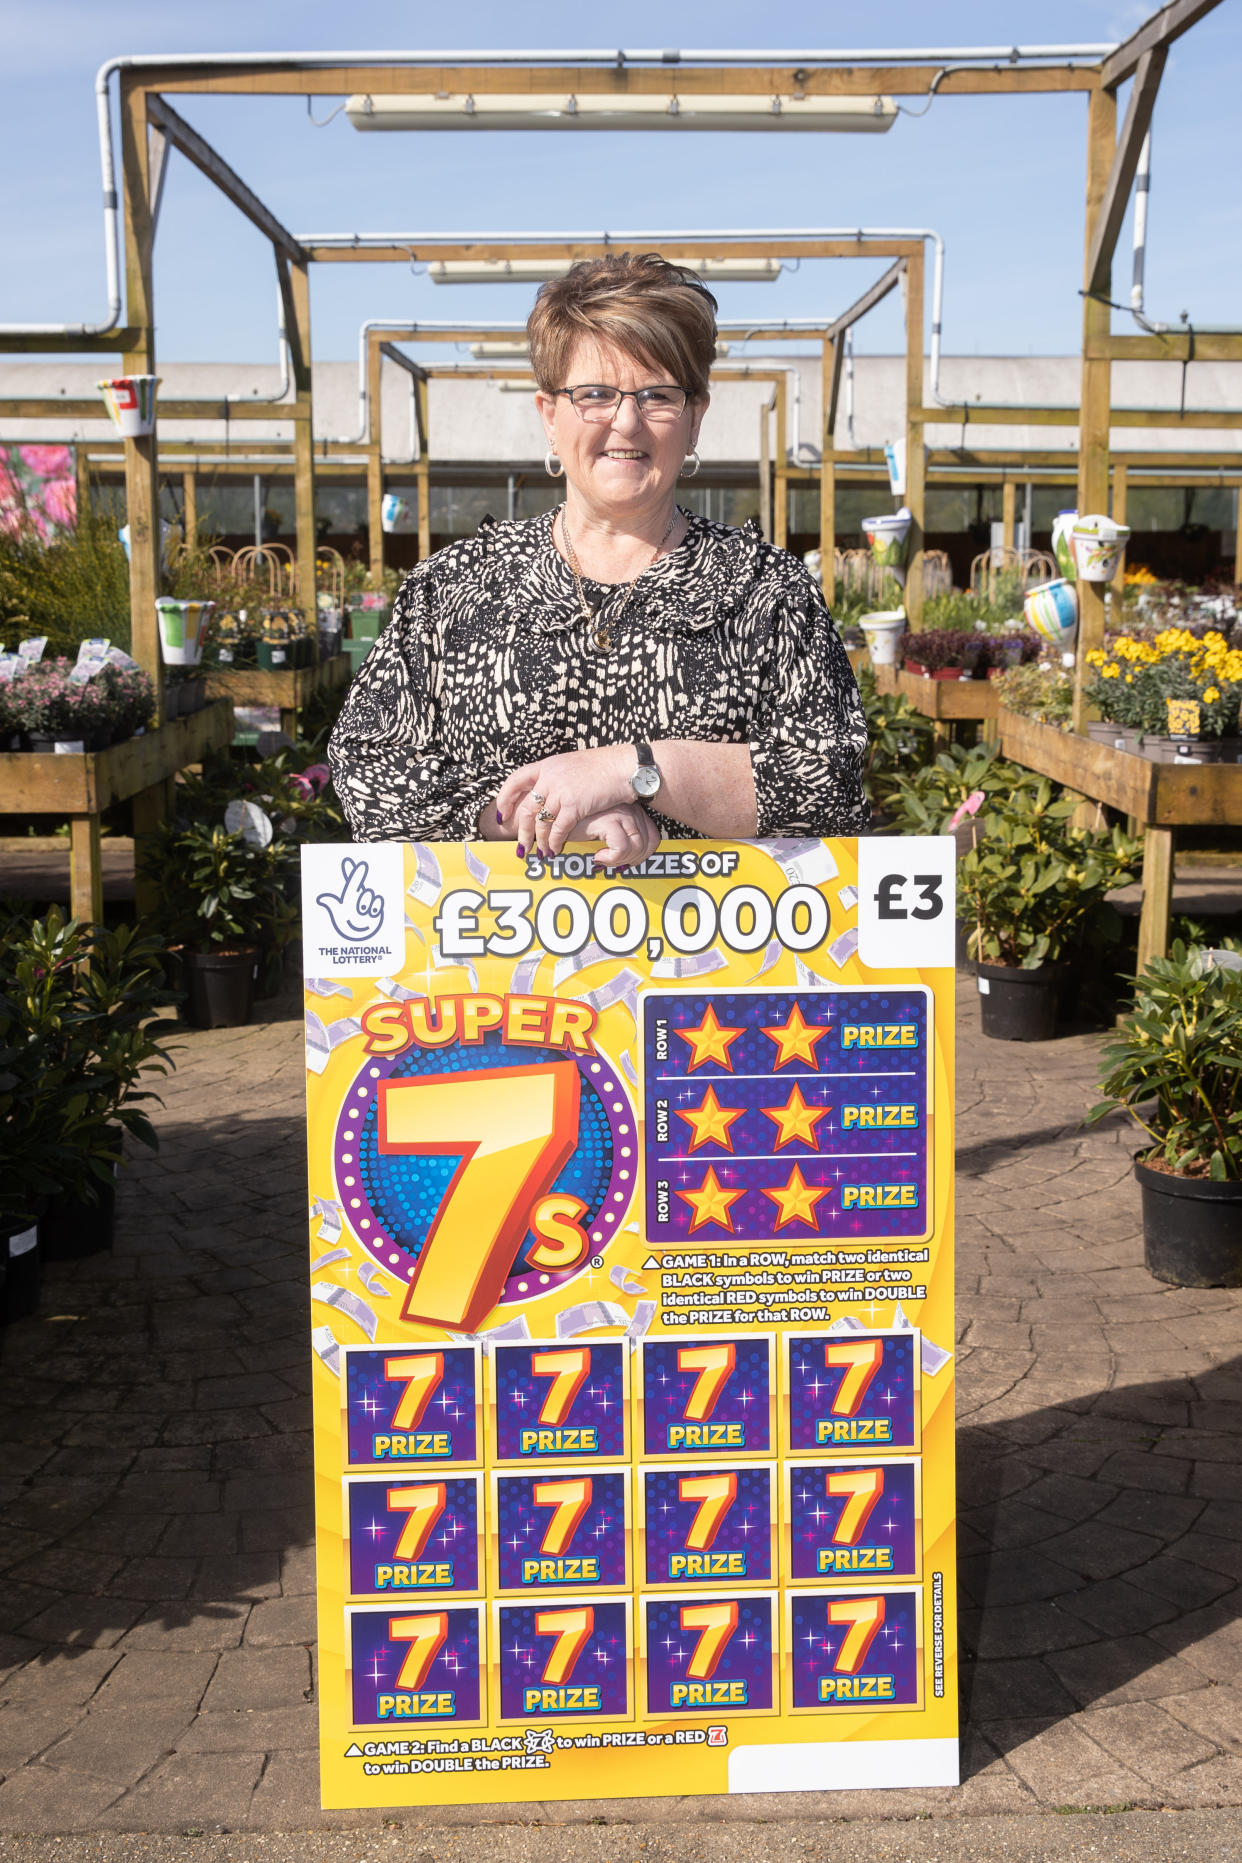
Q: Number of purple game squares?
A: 12